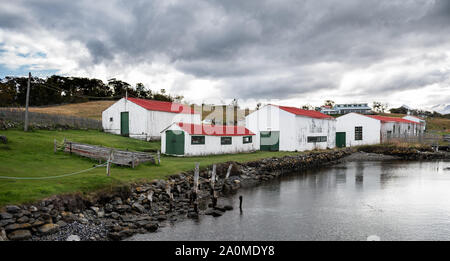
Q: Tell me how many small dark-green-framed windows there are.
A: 3